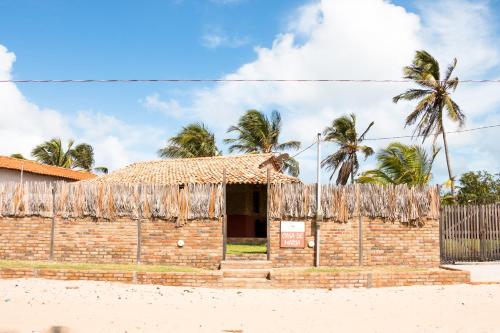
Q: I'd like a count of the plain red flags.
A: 0